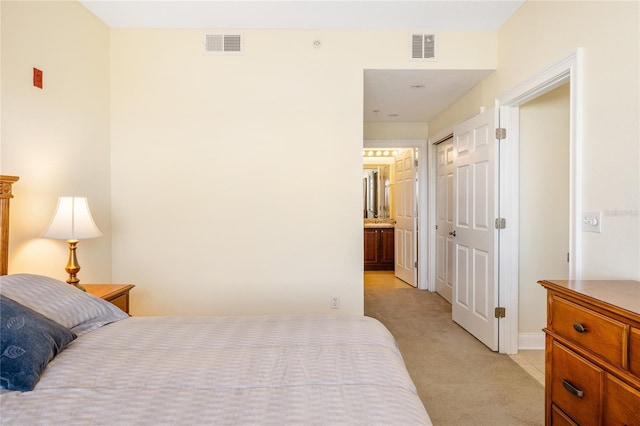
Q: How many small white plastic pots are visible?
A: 0